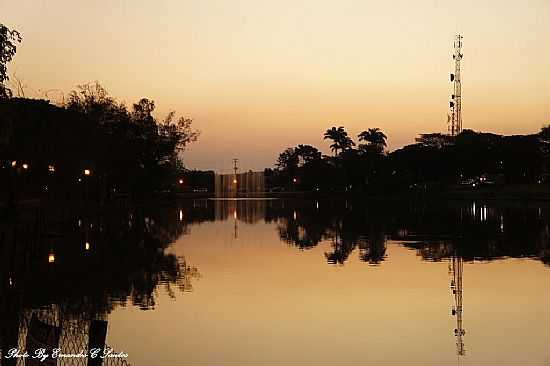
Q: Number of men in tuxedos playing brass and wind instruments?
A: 0